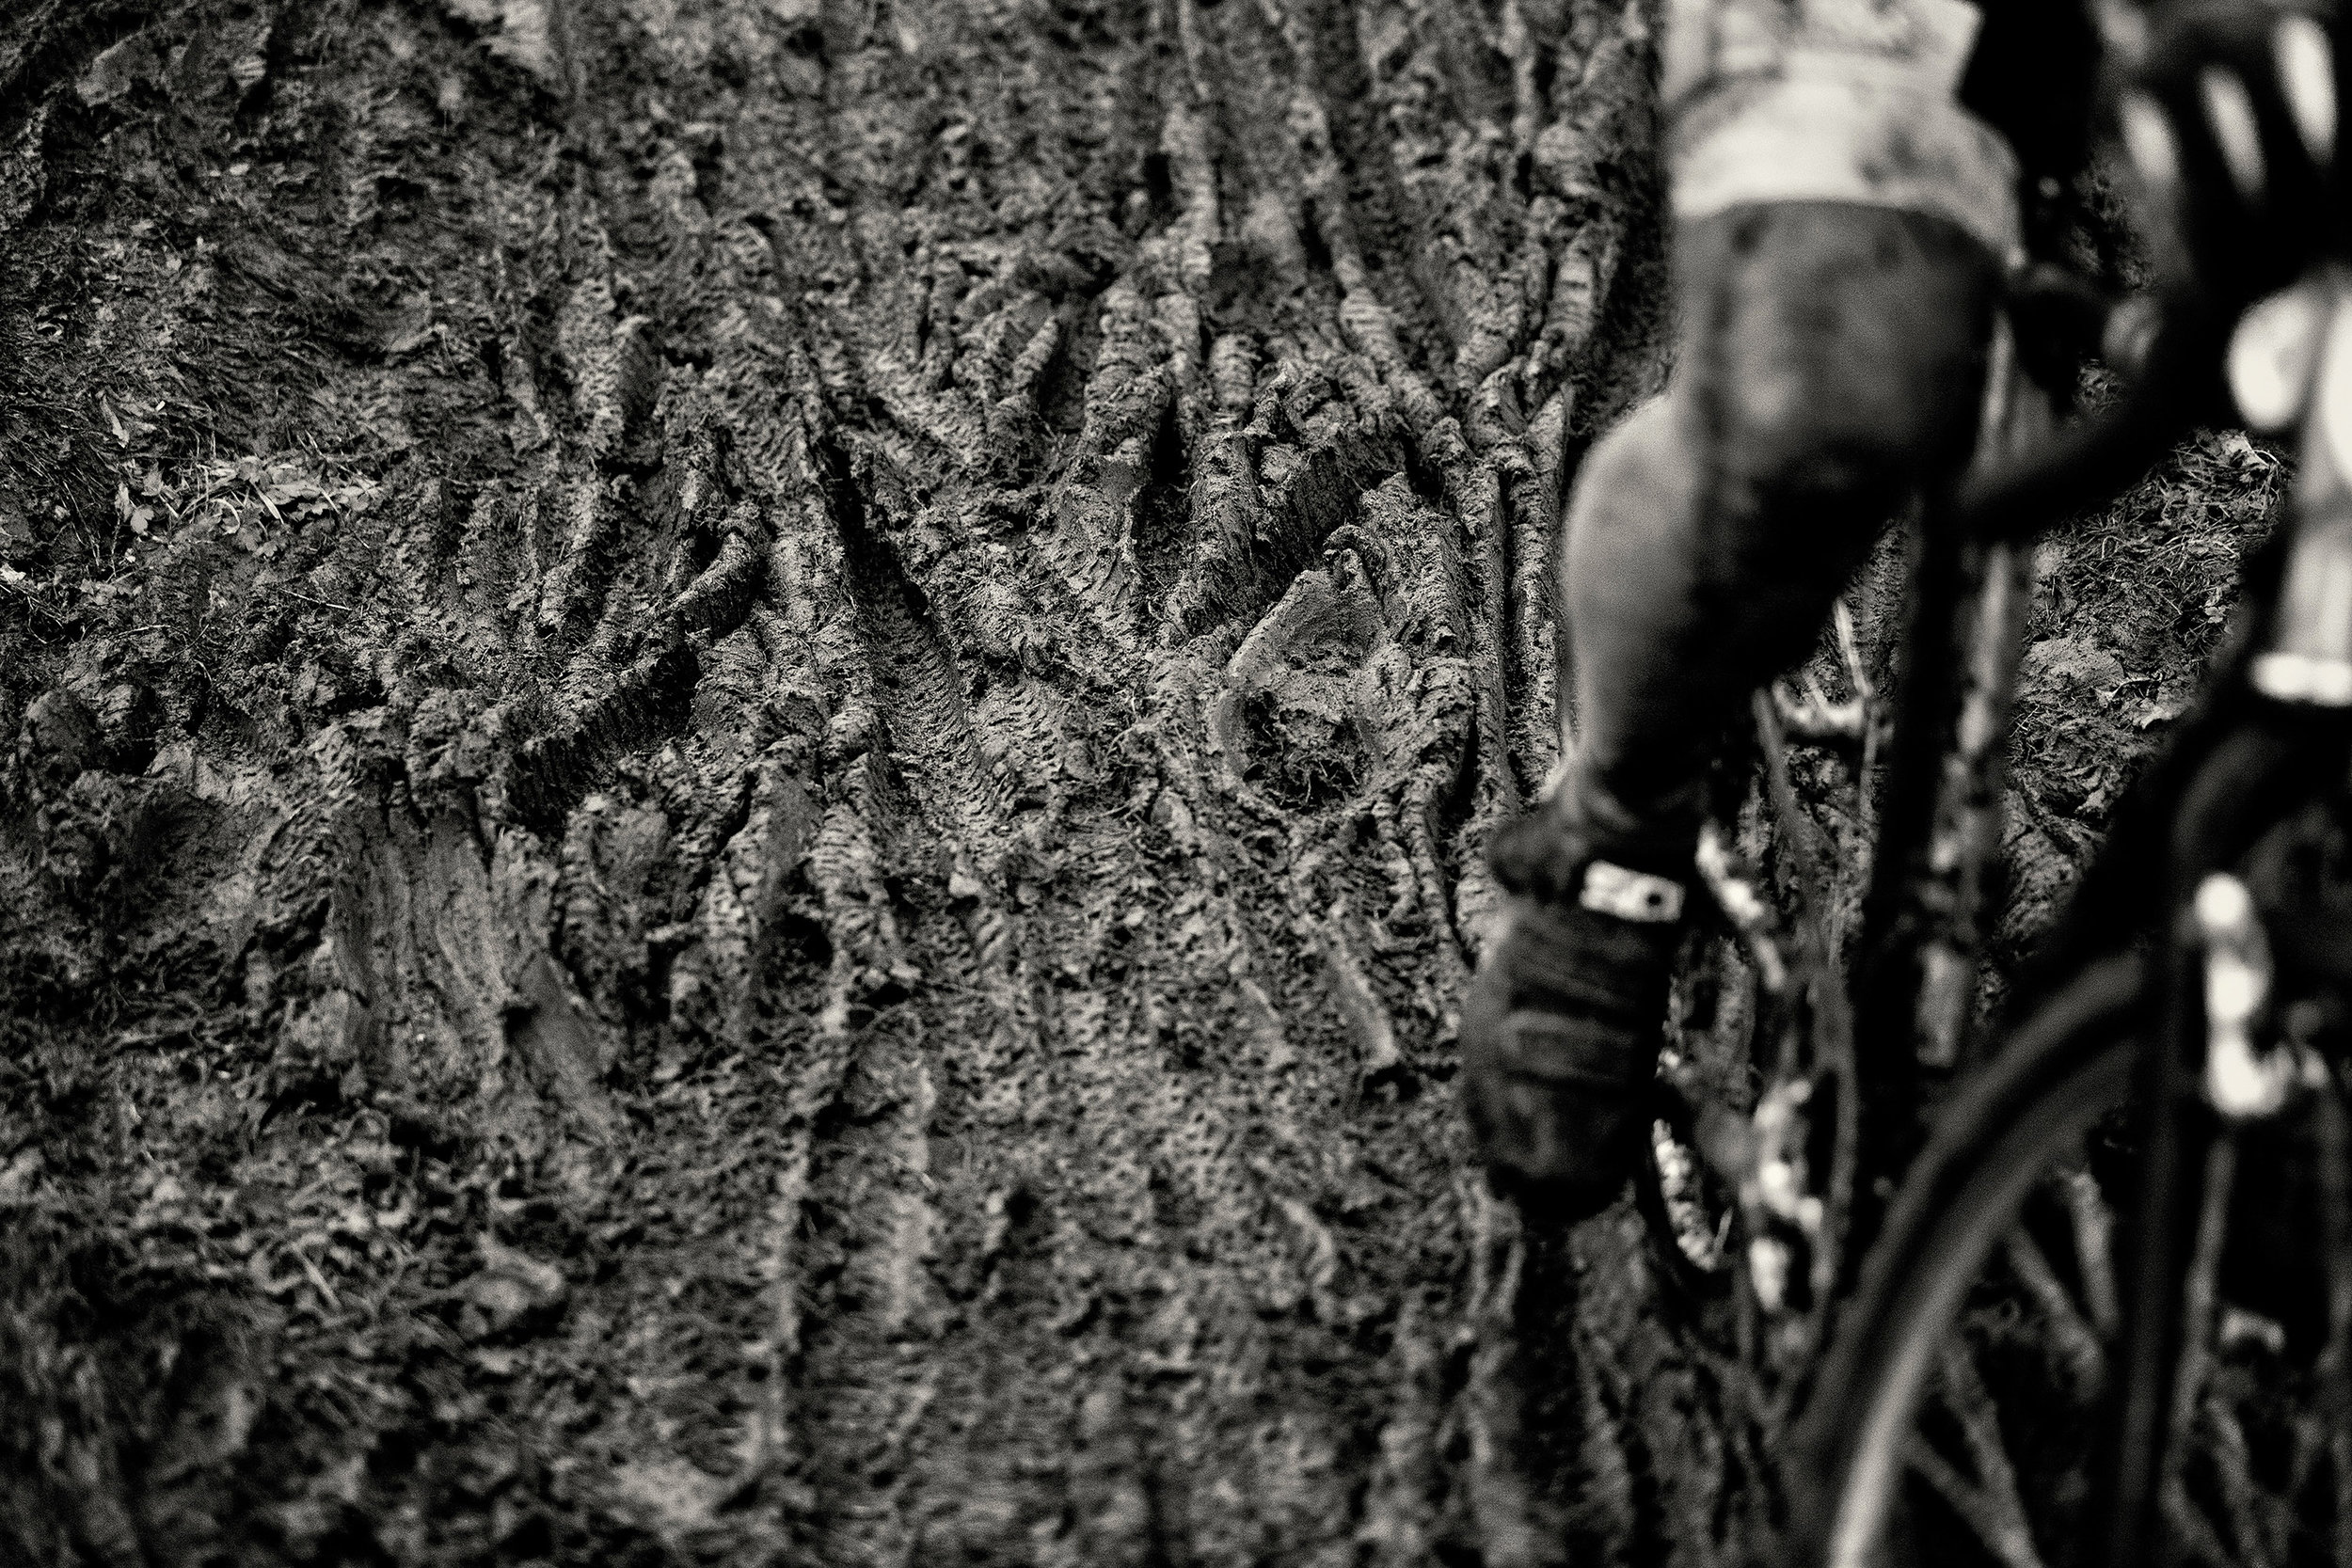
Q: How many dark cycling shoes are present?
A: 1